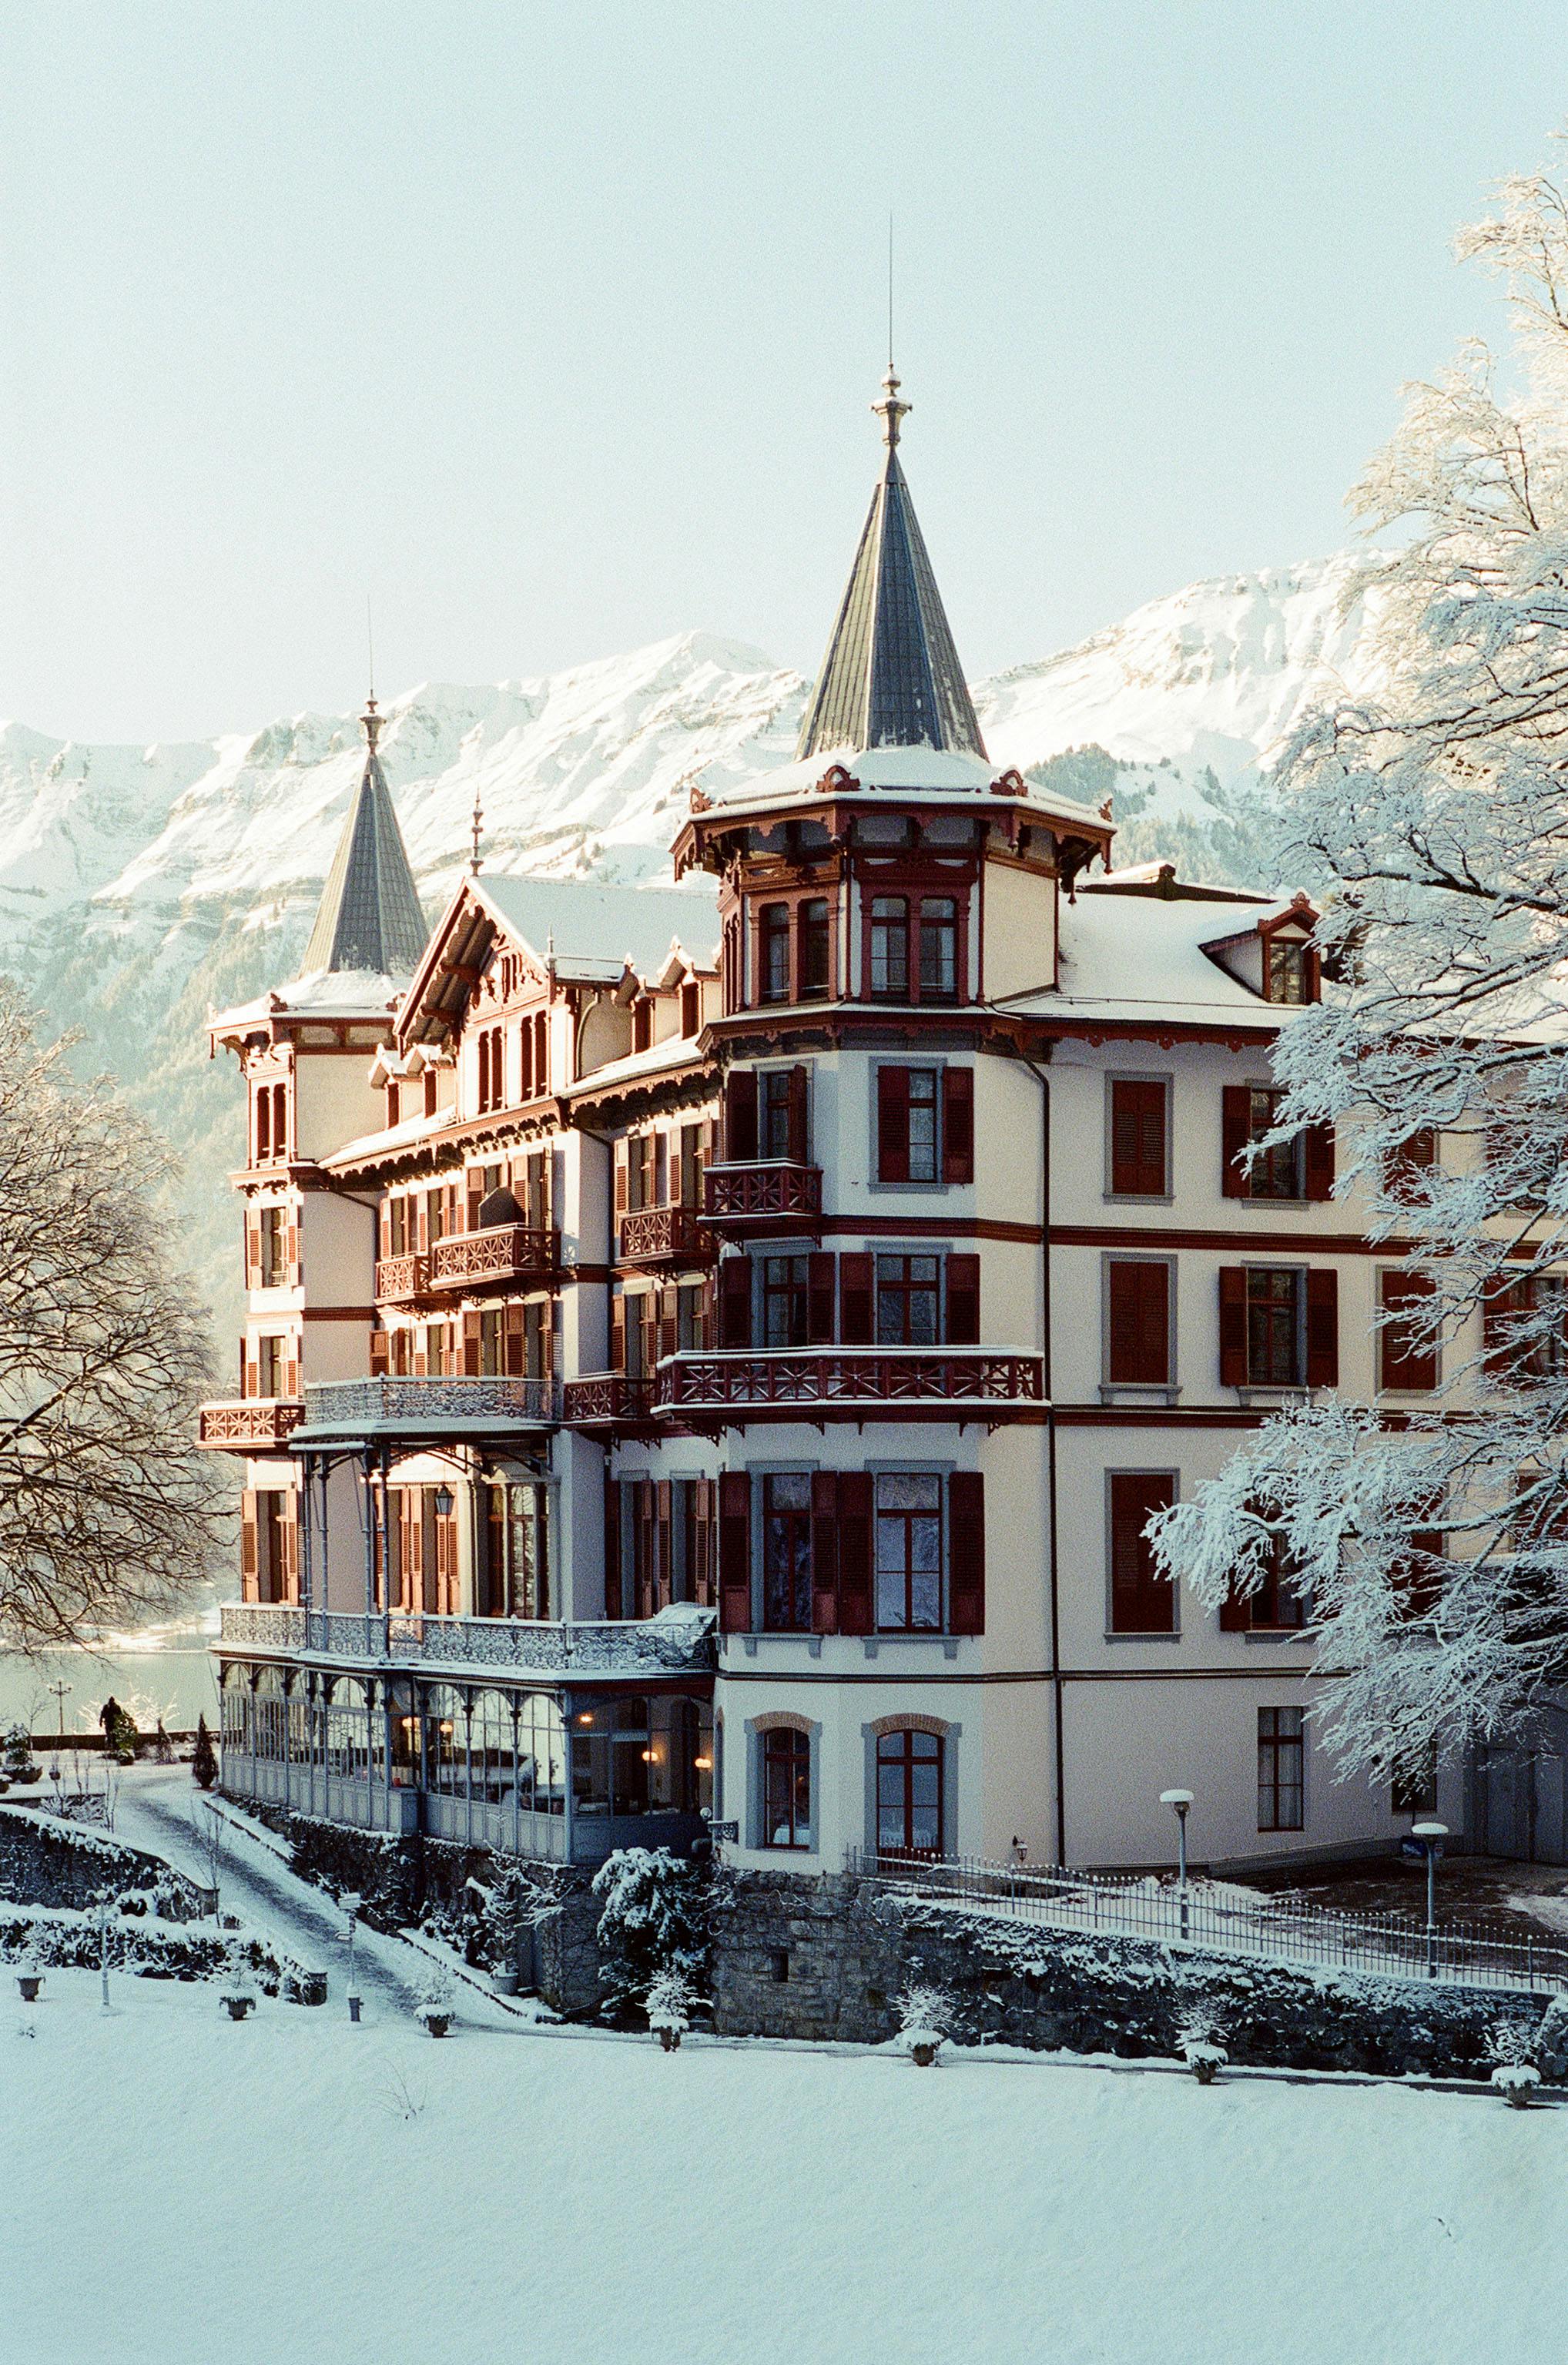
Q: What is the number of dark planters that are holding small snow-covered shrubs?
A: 7